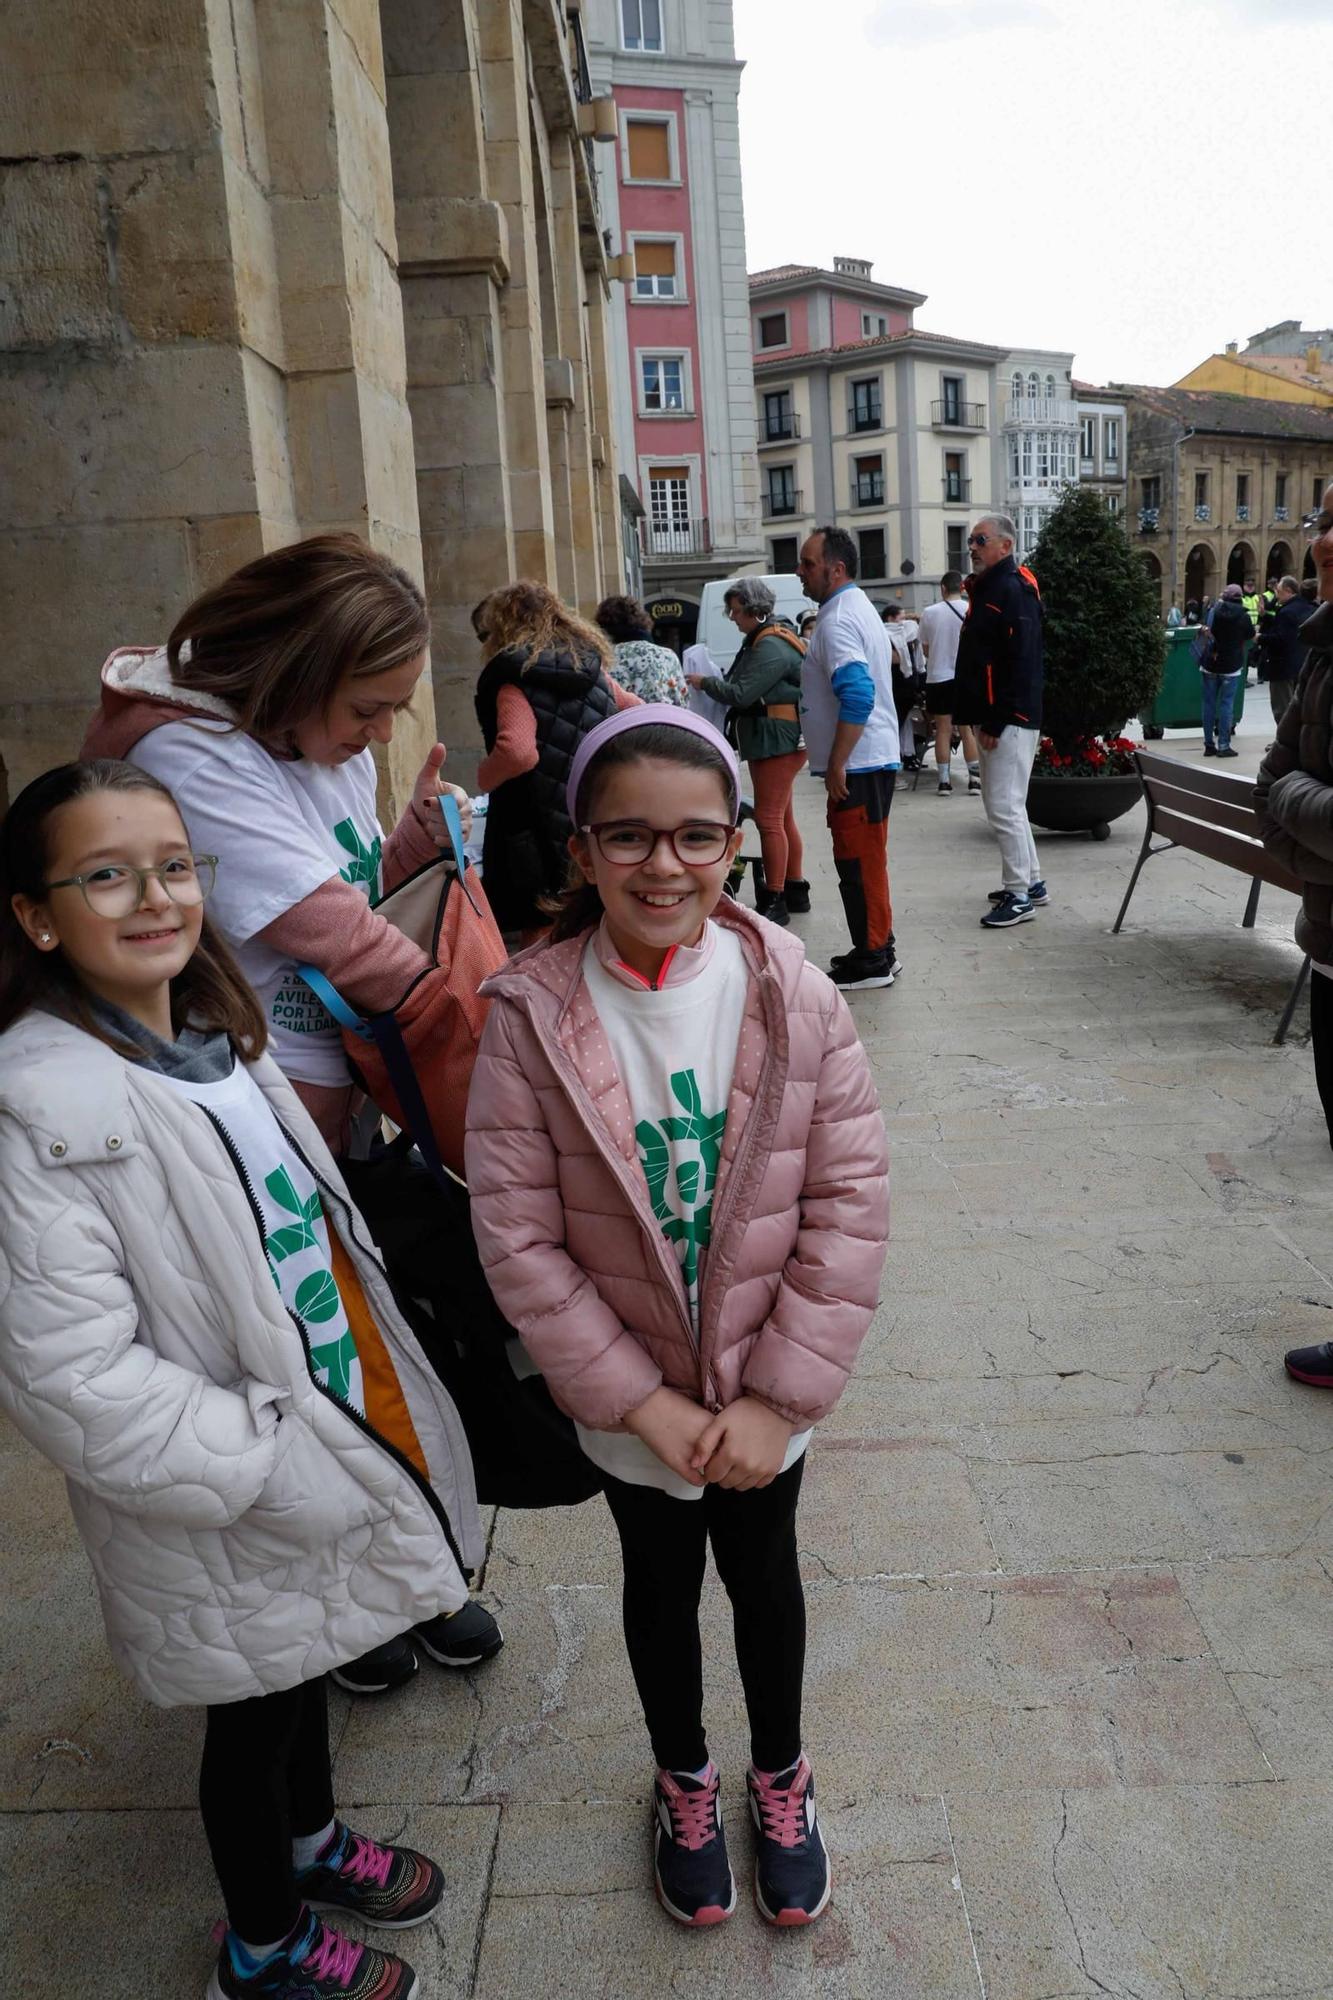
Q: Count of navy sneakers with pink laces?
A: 2